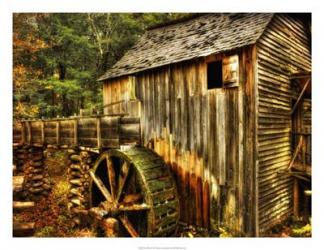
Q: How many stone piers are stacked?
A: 2